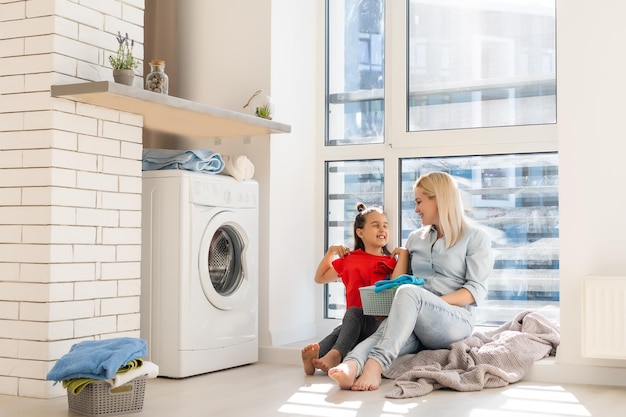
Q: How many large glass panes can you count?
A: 4